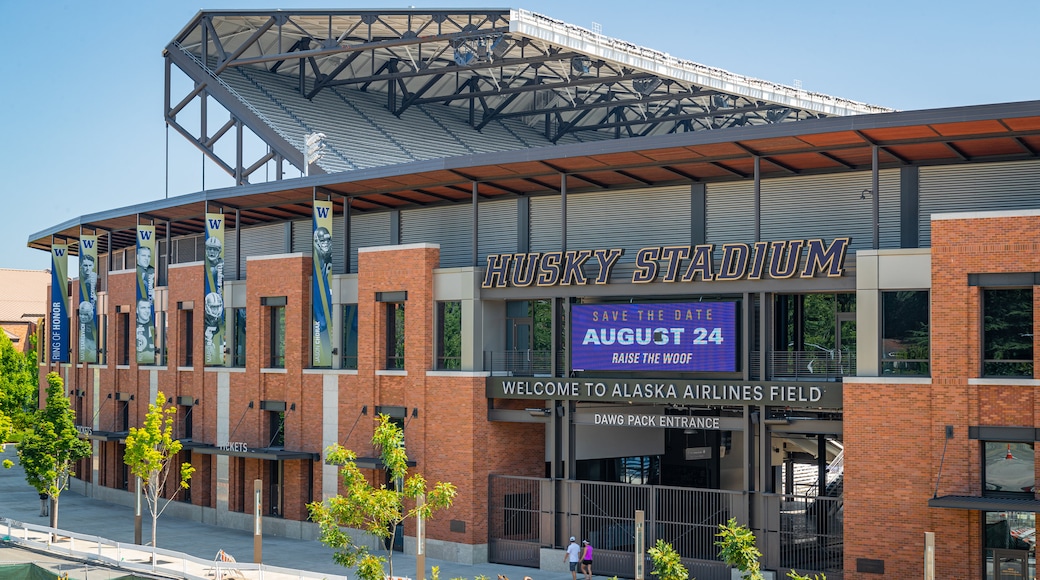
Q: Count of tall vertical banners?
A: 5